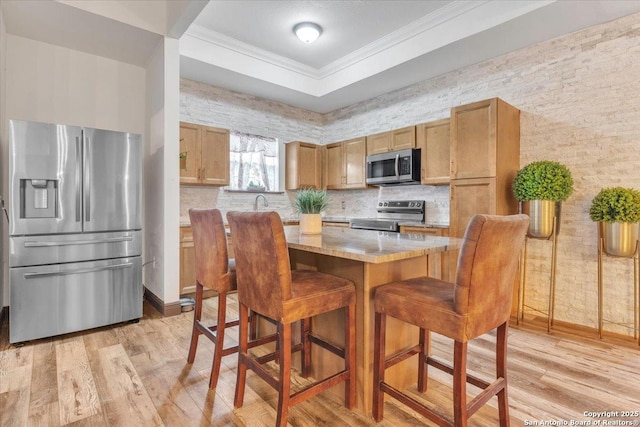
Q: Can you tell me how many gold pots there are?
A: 2